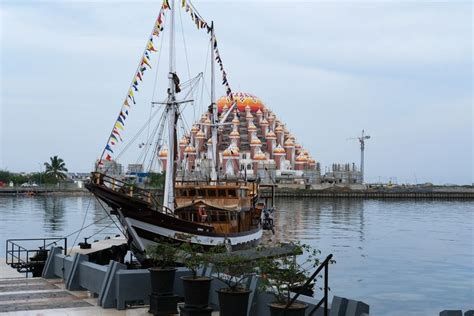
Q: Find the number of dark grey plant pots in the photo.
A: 4